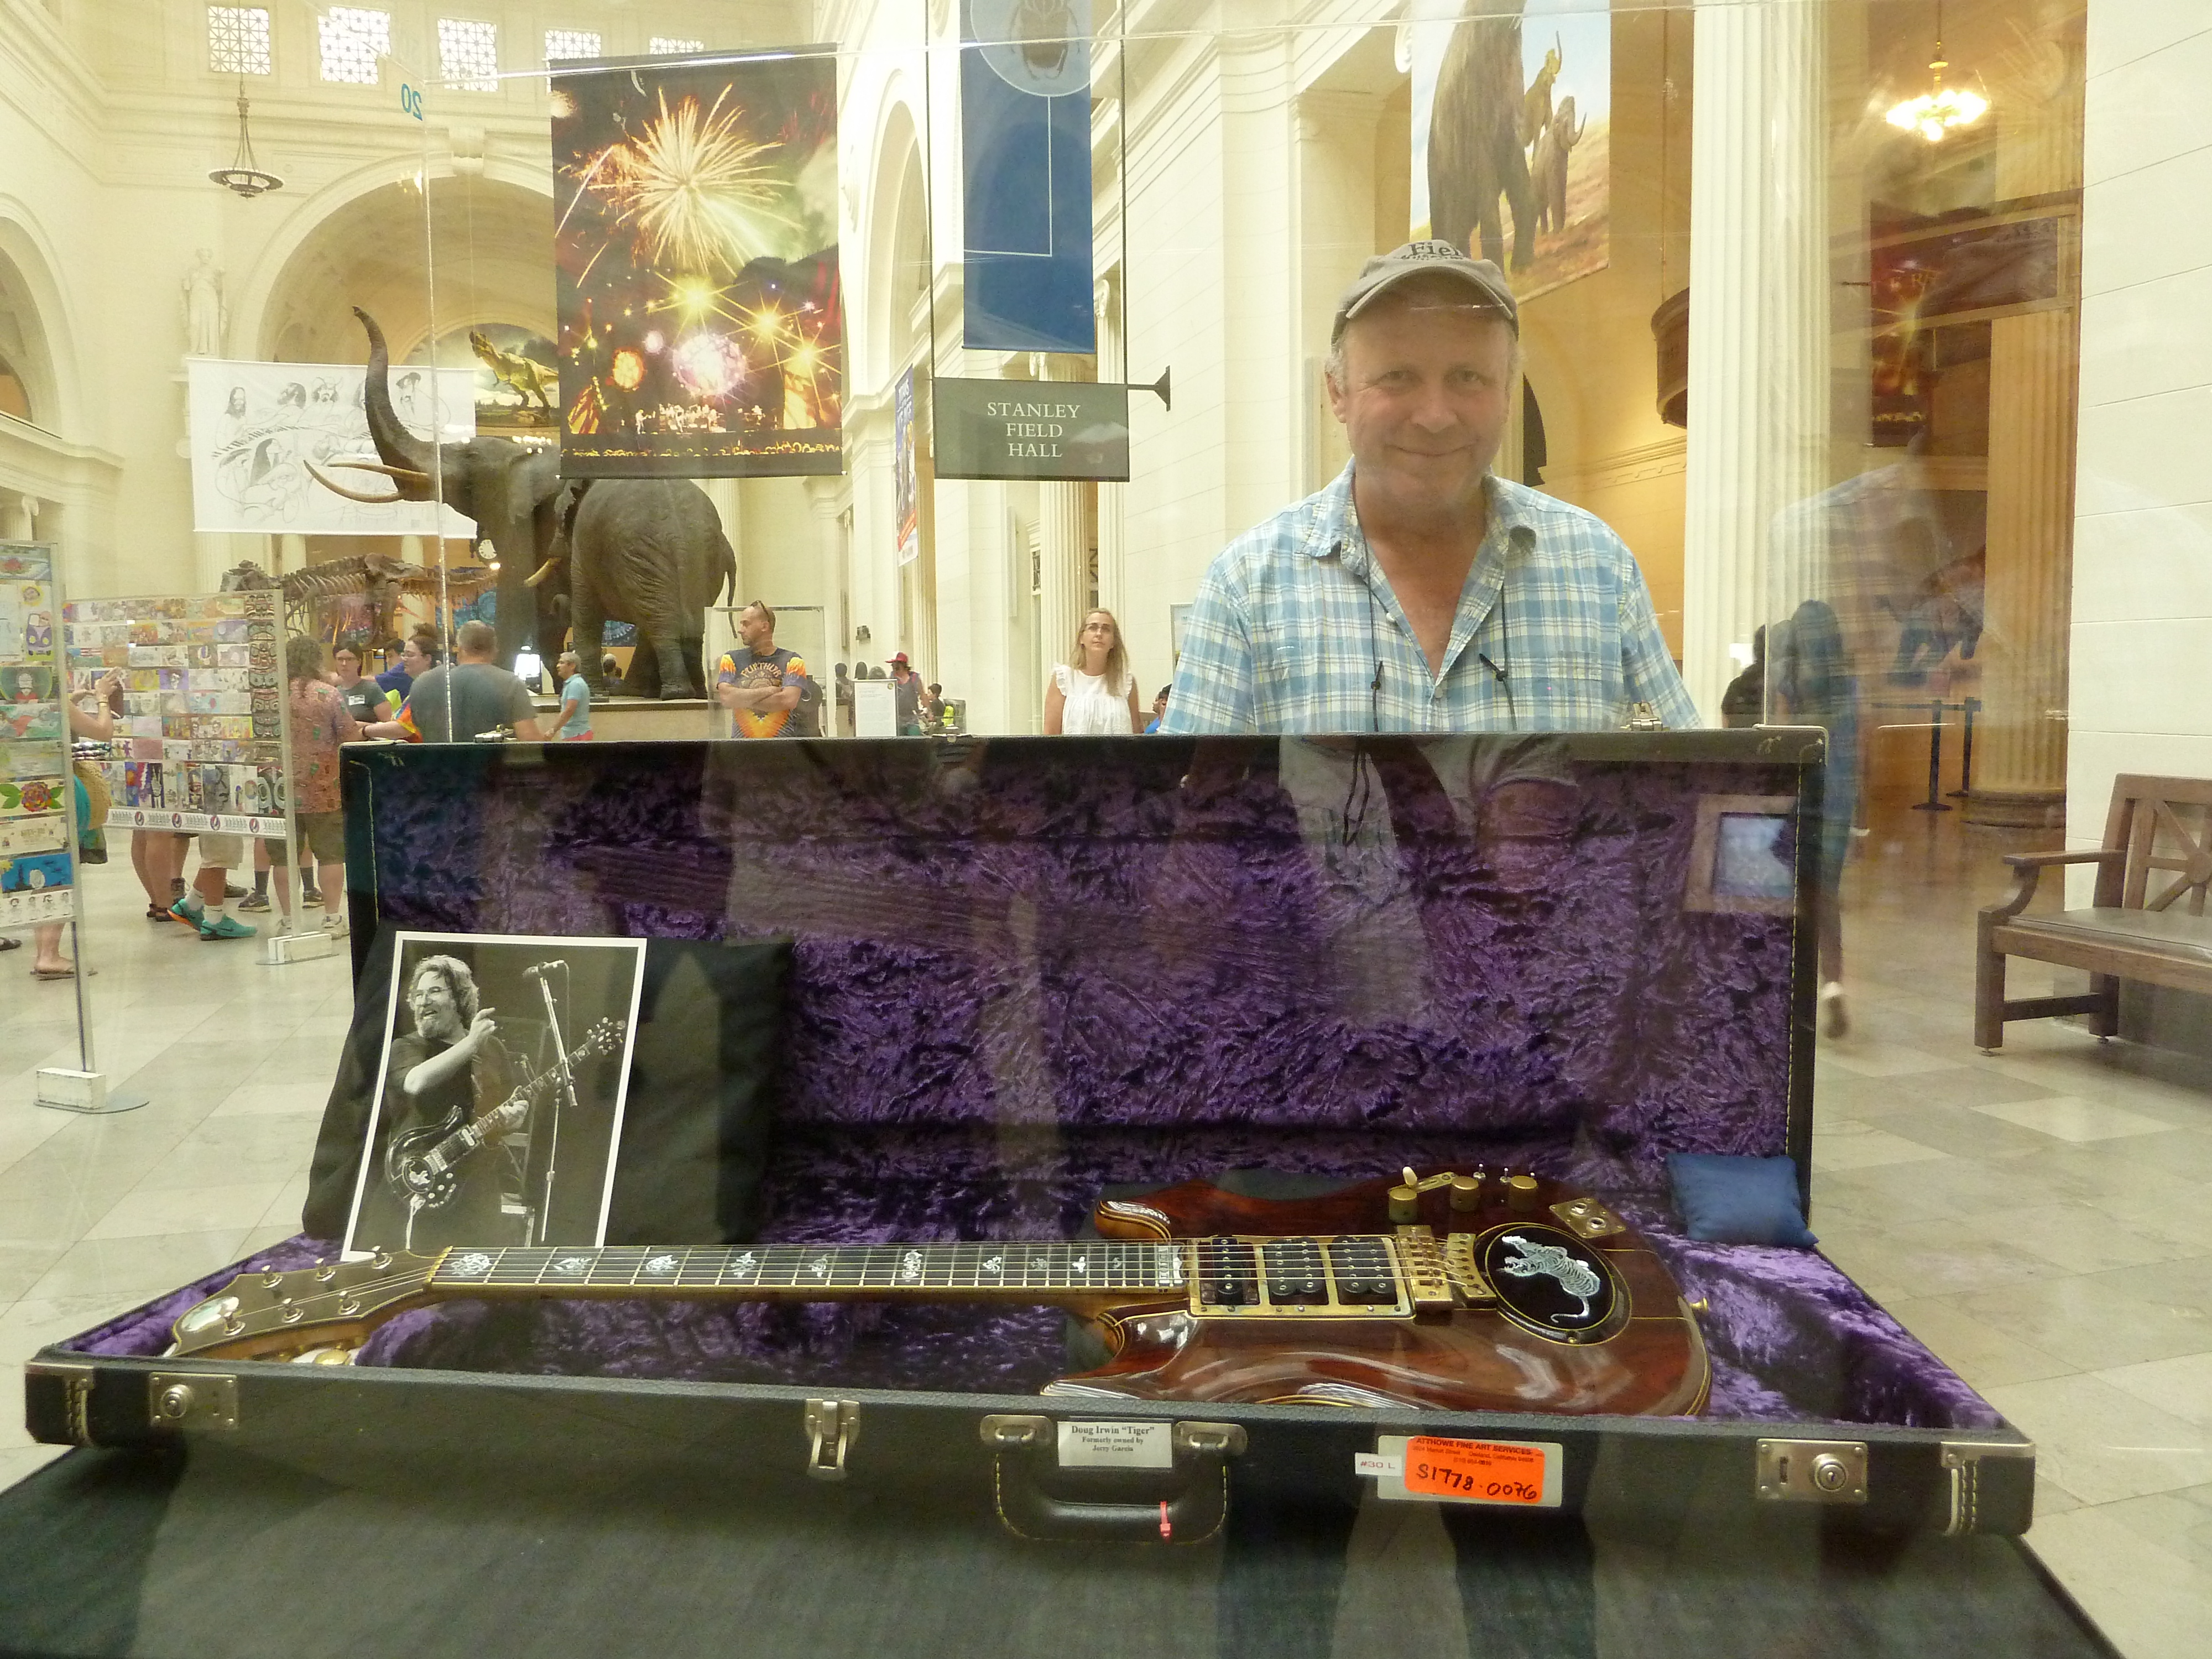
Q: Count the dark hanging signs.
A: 1